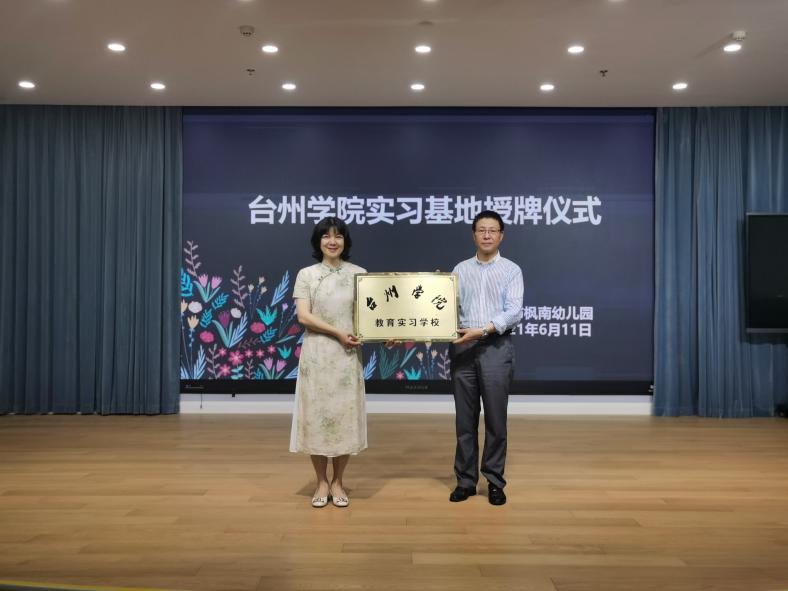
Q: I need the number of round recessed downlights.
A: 11